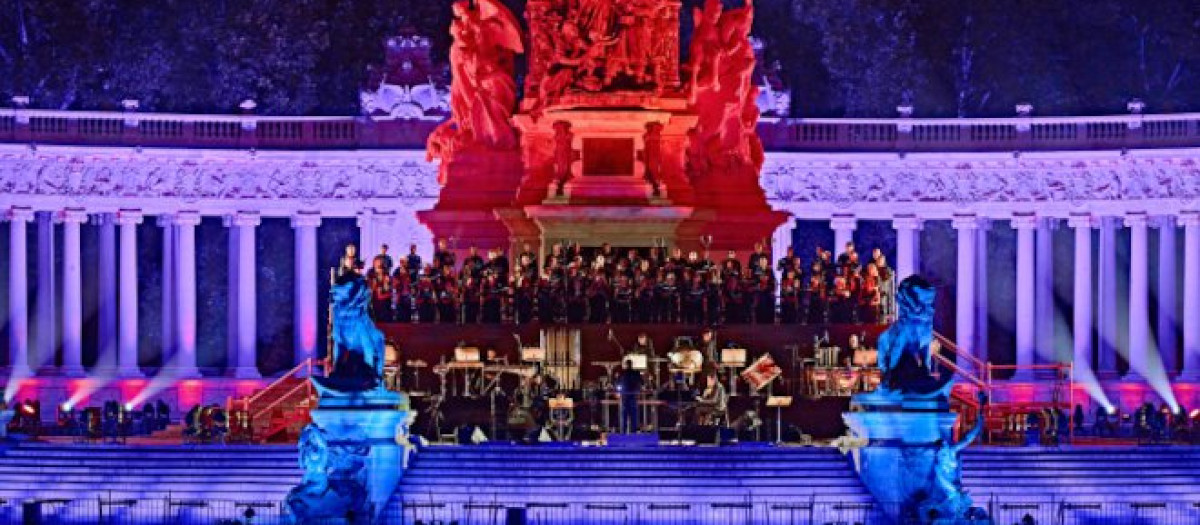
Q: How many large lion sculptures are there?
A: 2